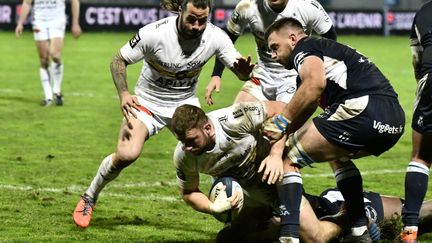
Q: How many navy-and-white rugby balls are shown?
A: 1